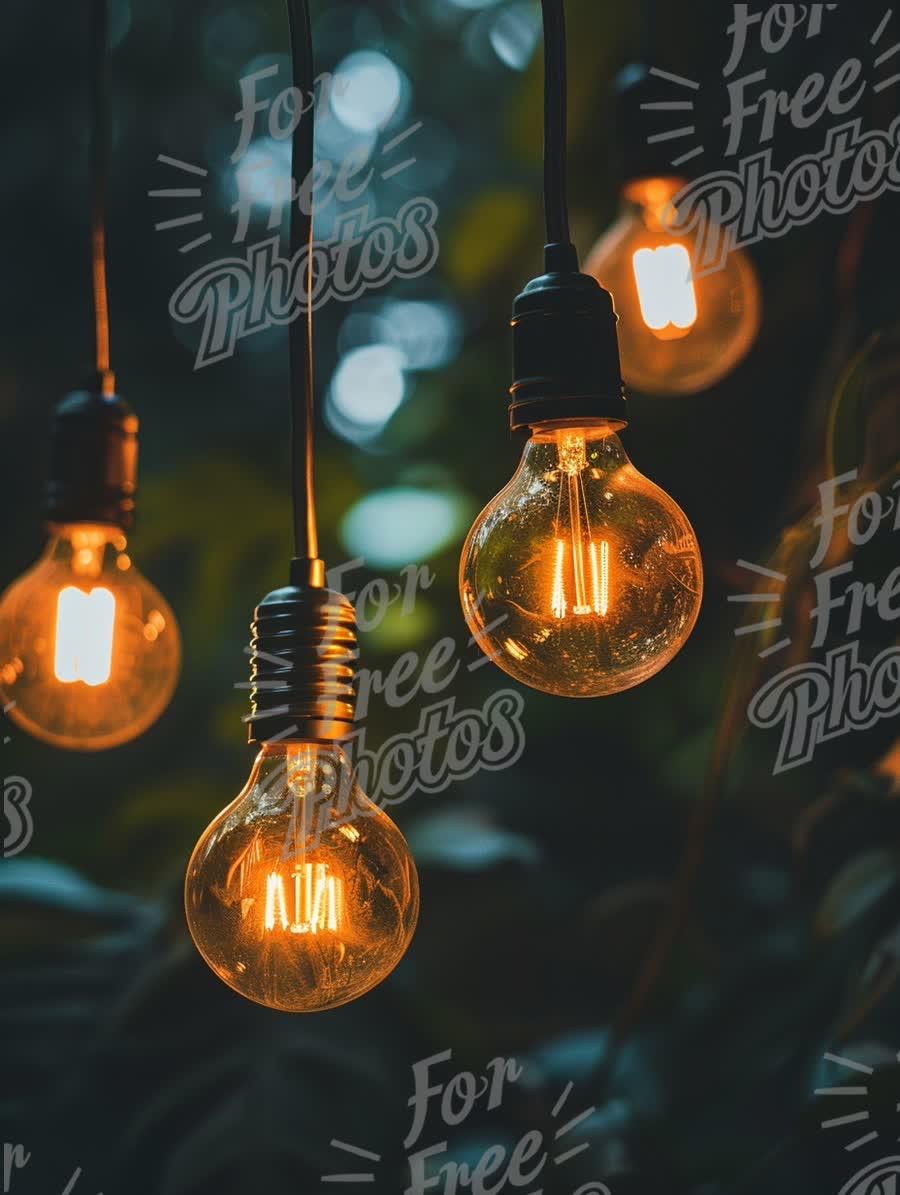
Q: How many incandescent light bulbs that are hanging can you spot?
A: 4